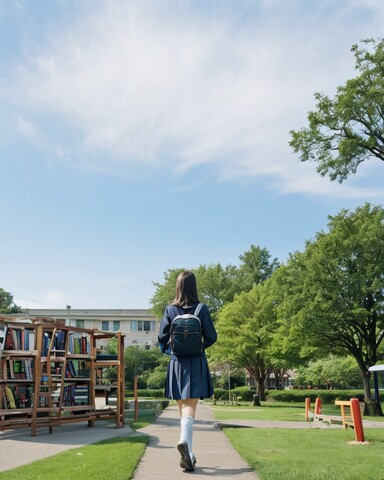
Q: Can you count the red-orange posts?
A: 3